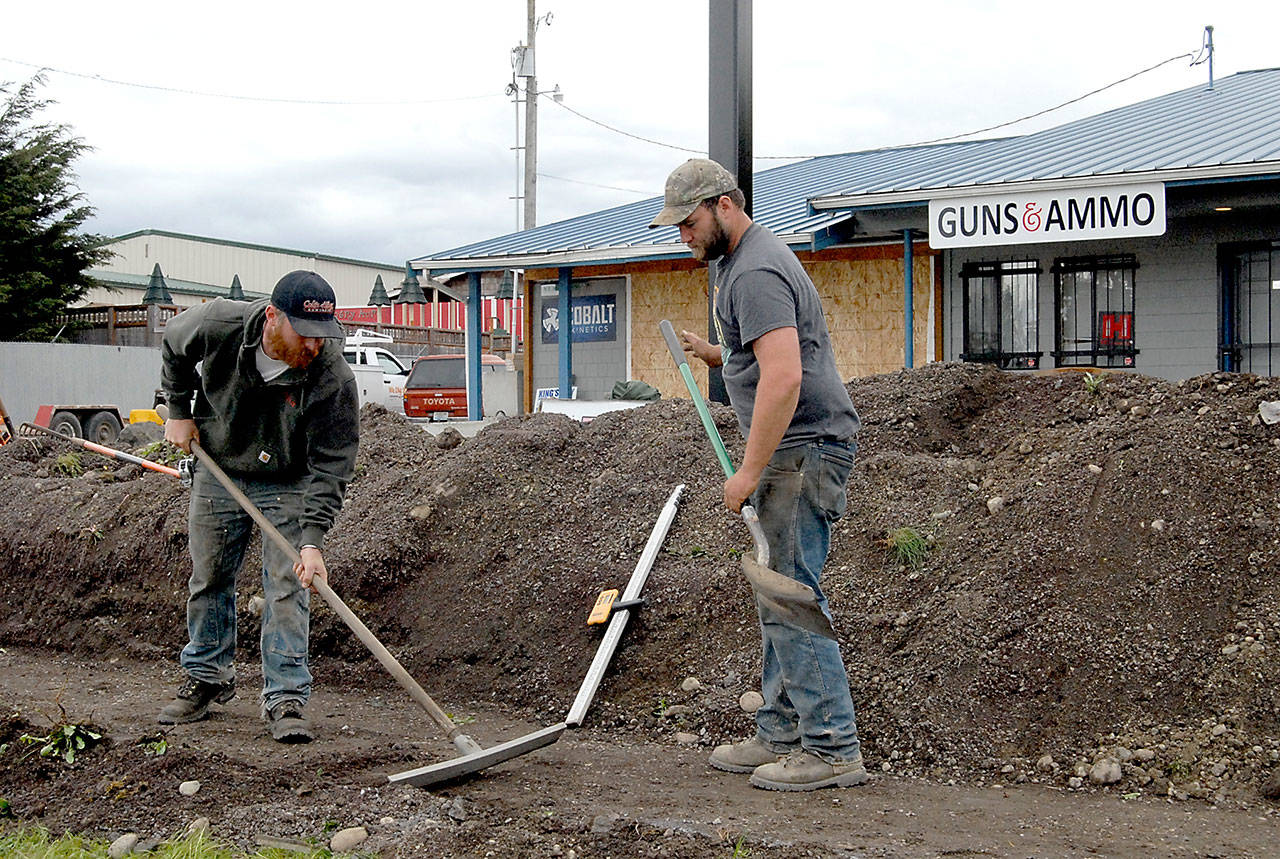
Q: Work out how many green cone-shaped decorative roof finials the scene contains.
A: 5